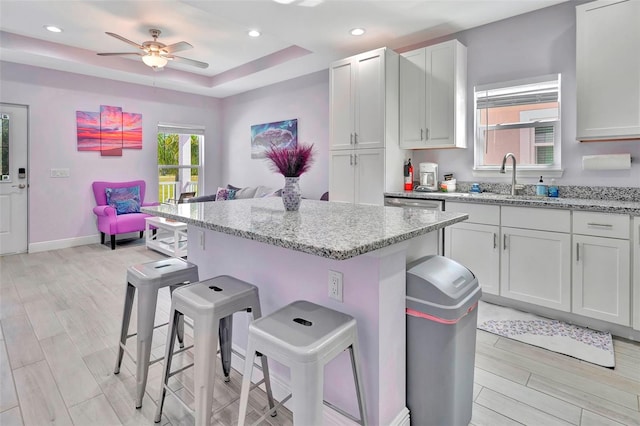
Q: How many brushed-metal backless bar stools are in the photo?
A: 3